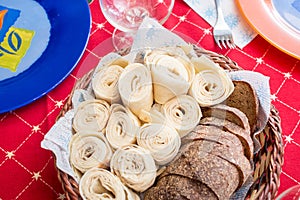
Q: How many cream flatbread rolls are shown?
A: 11